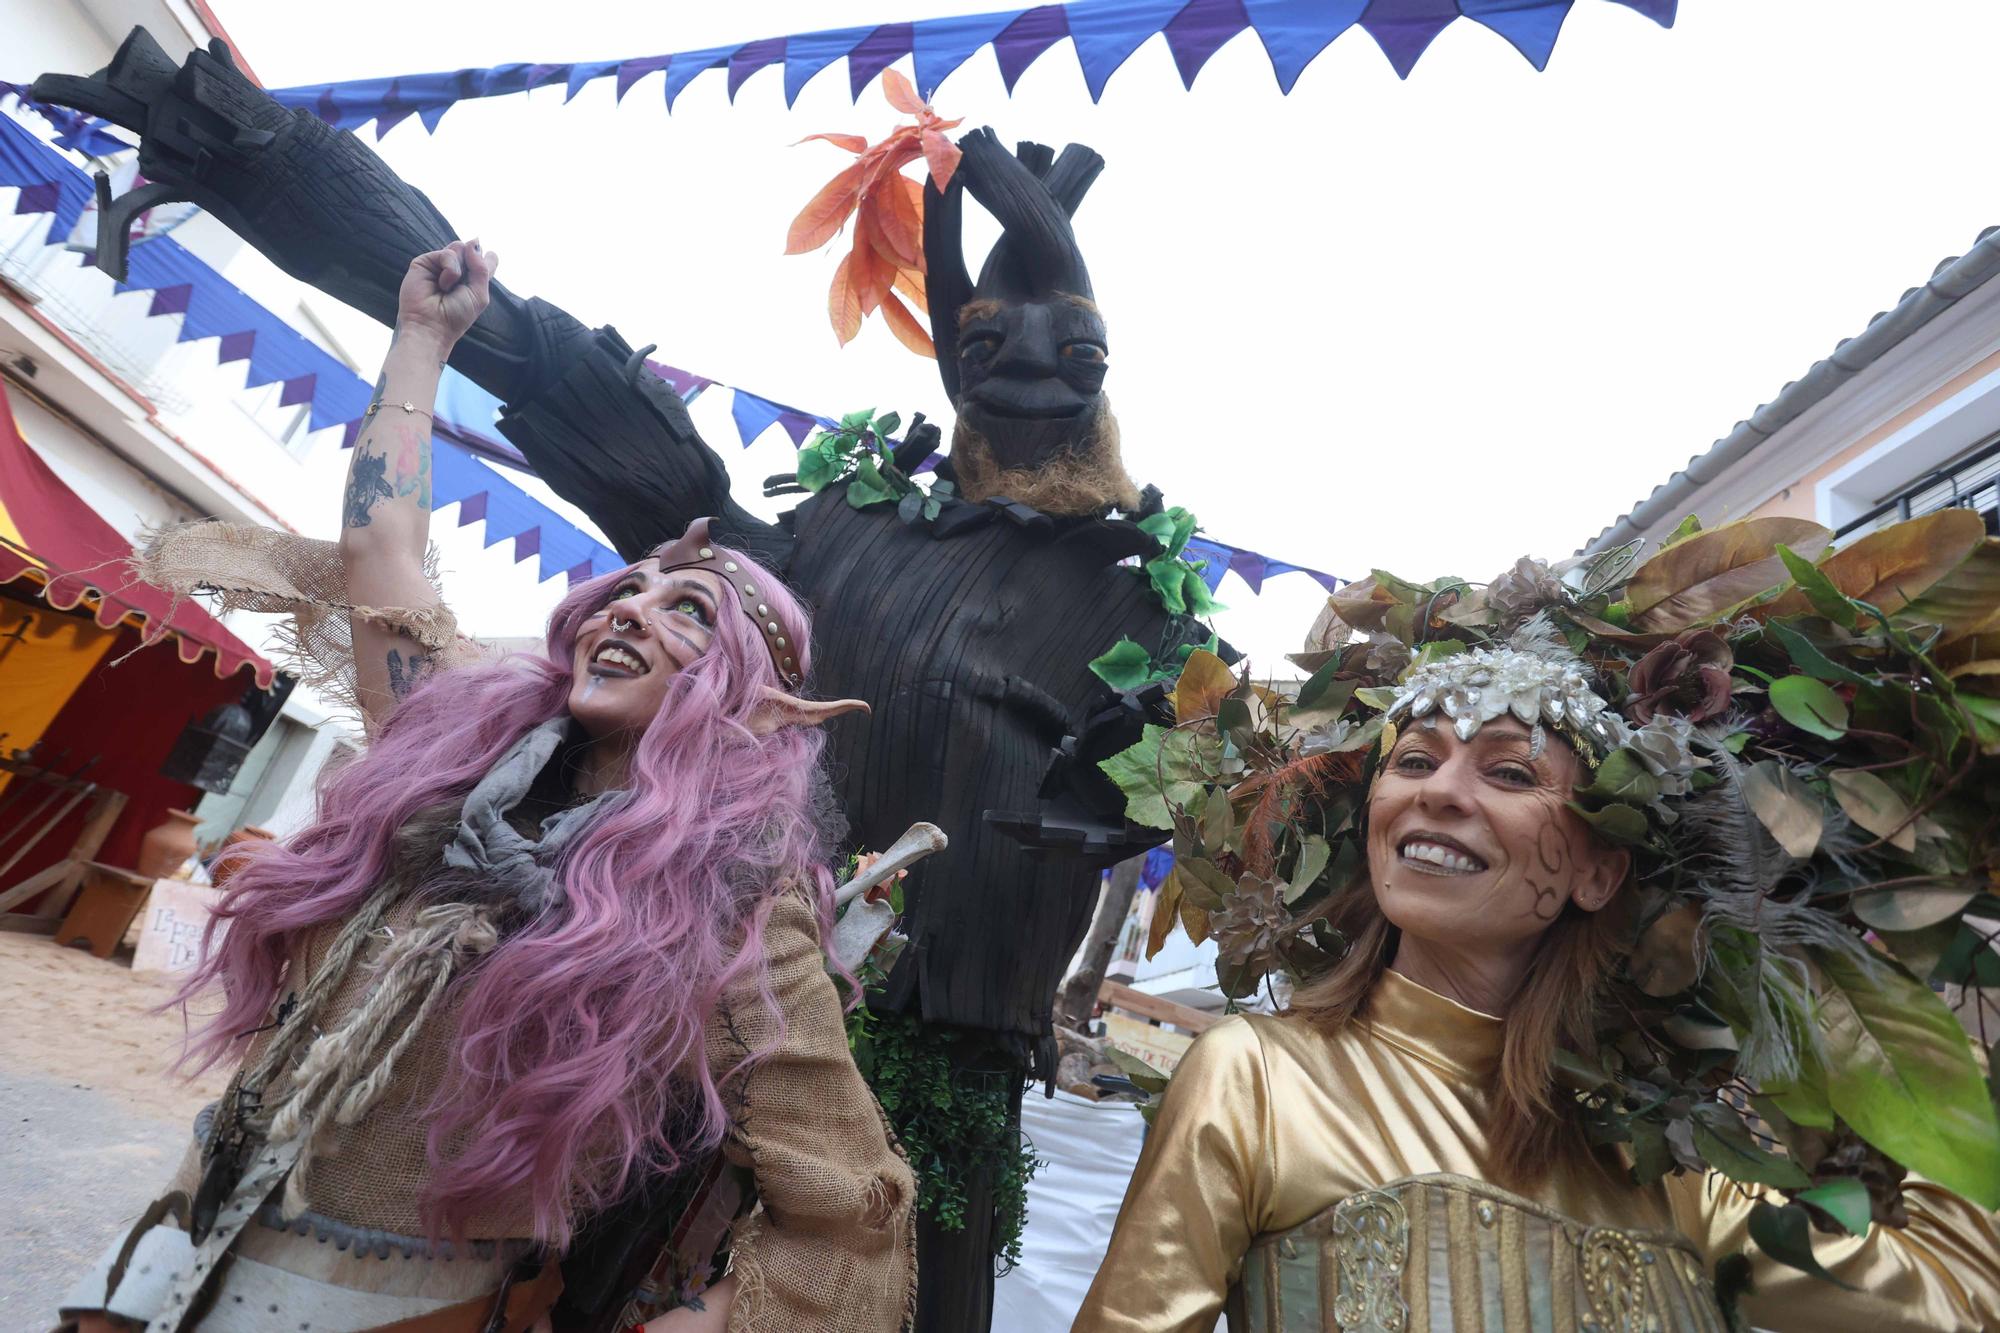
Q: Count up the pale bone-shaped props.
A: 2